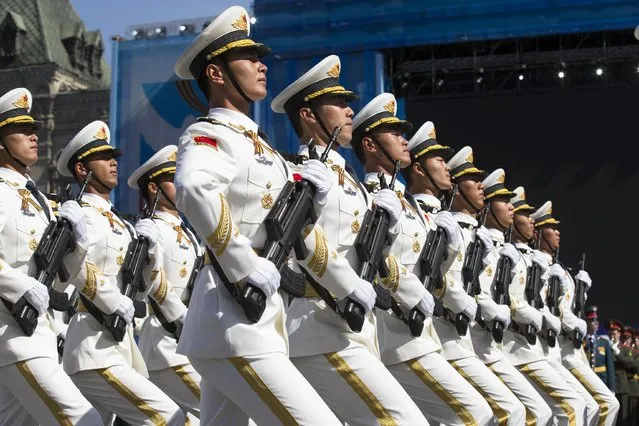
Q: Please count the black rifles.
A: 11